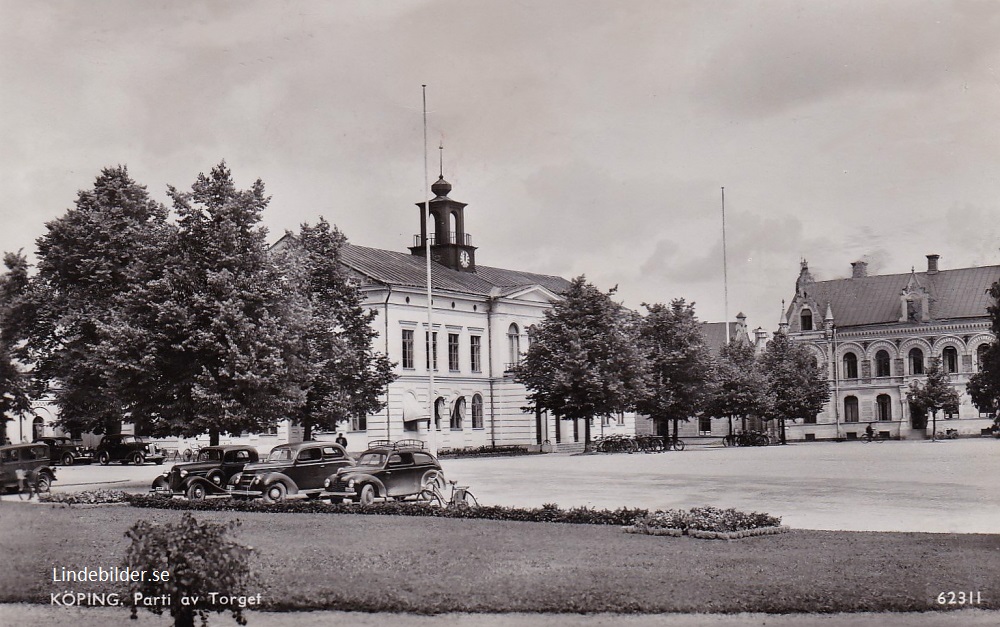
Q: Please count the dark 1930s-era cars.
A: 6